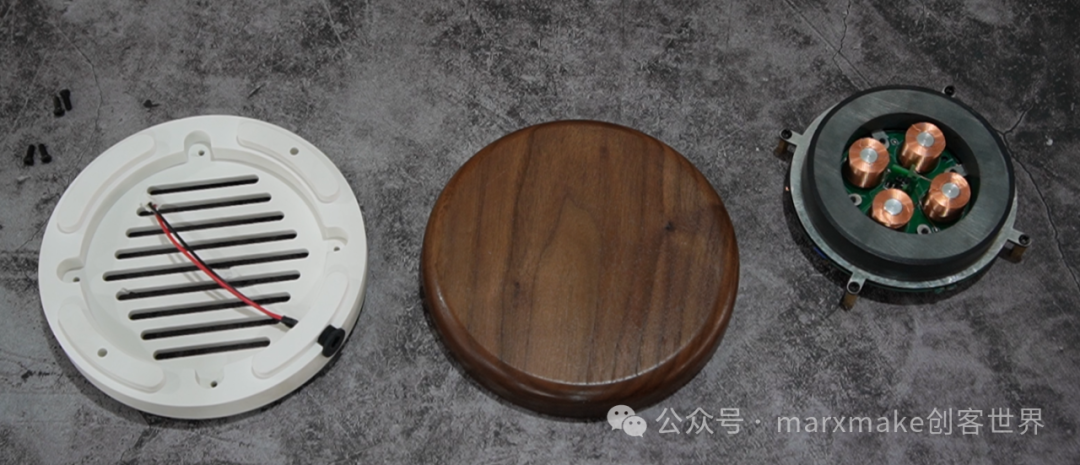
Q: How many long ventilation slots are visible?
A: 9